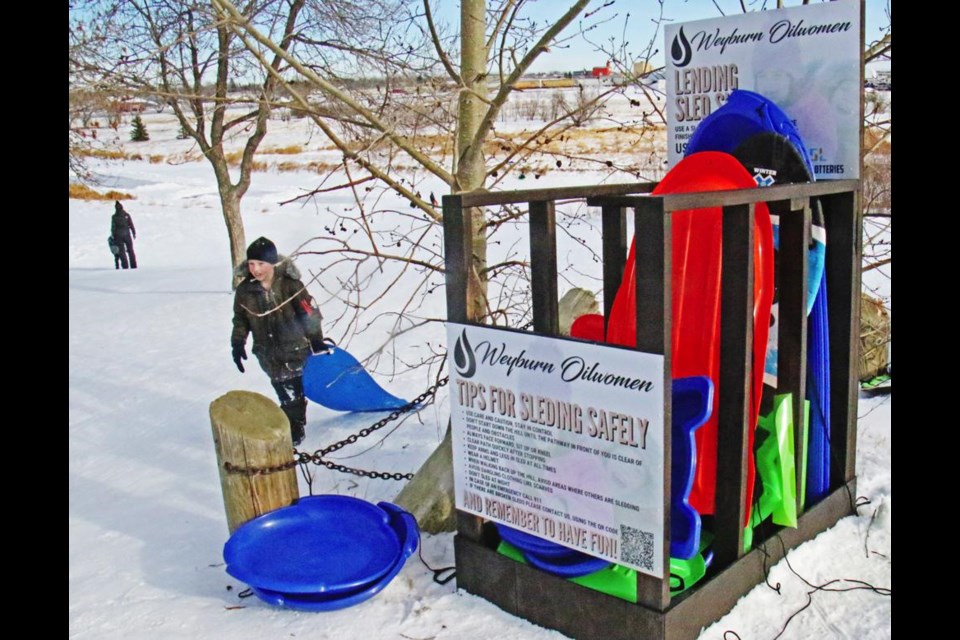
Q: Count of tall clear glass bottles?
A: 0